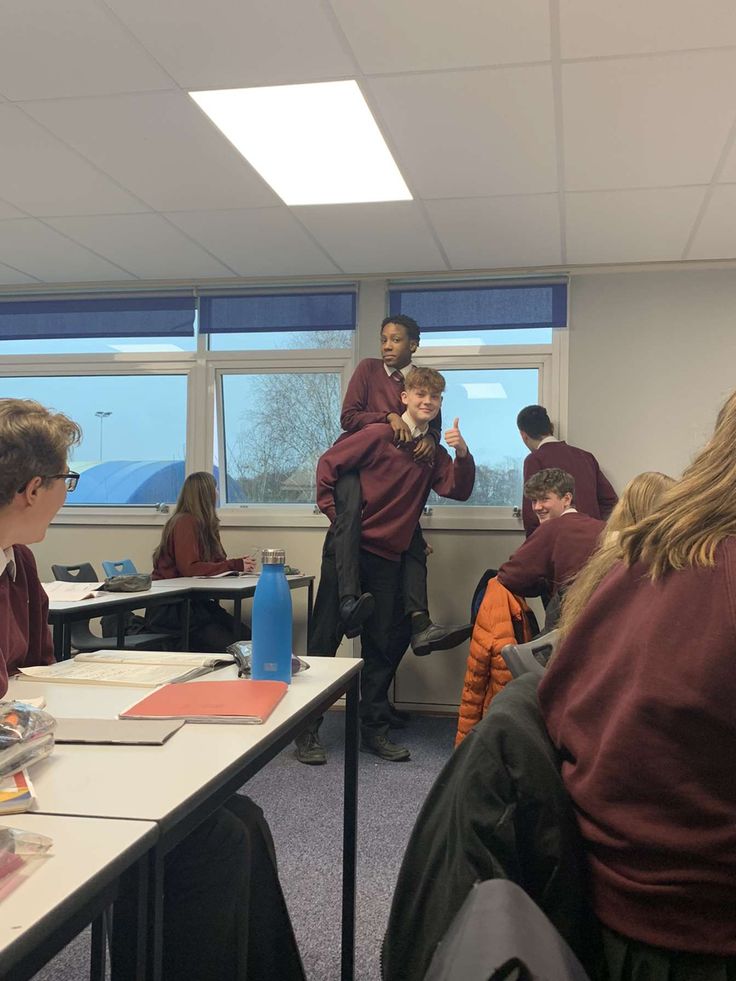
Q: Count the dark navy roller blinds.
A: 3